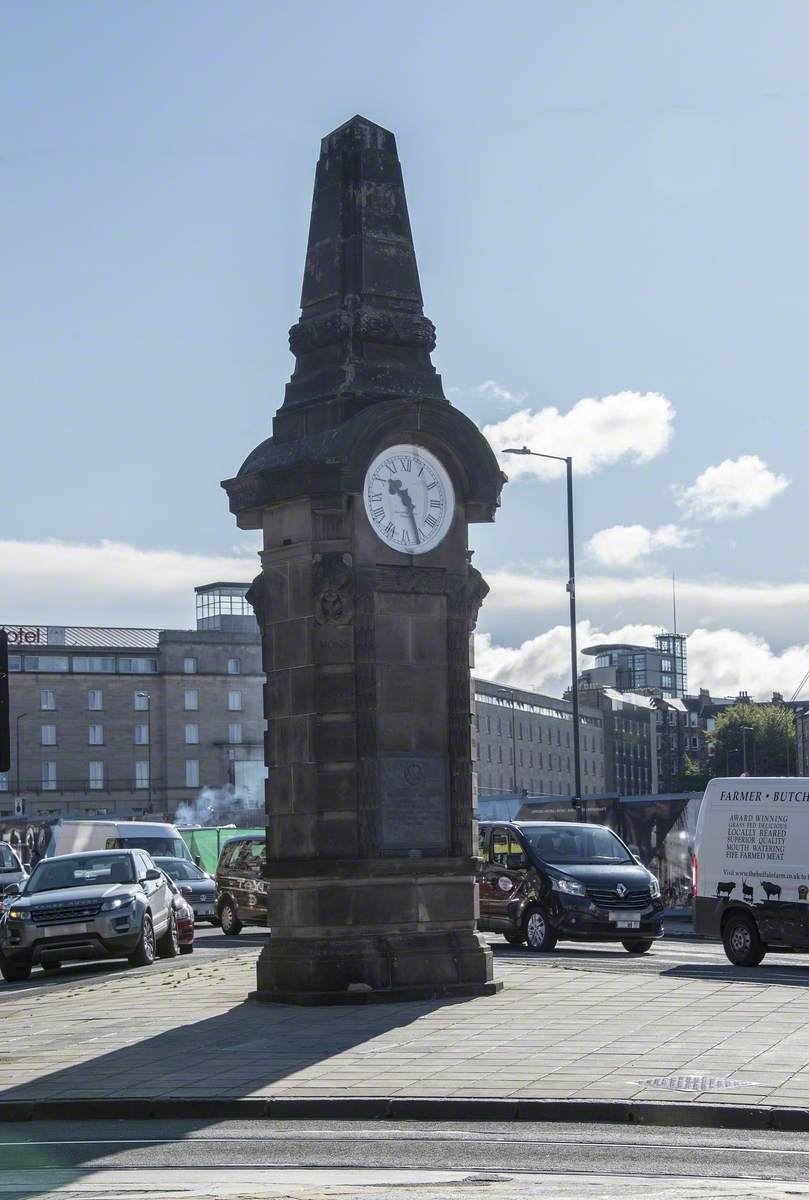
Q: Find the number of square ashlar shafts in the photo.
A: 1